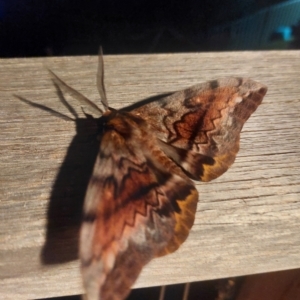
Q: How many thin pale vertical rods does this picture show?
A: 2